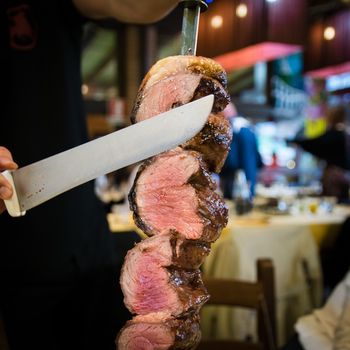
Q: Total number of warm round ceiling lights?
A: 3